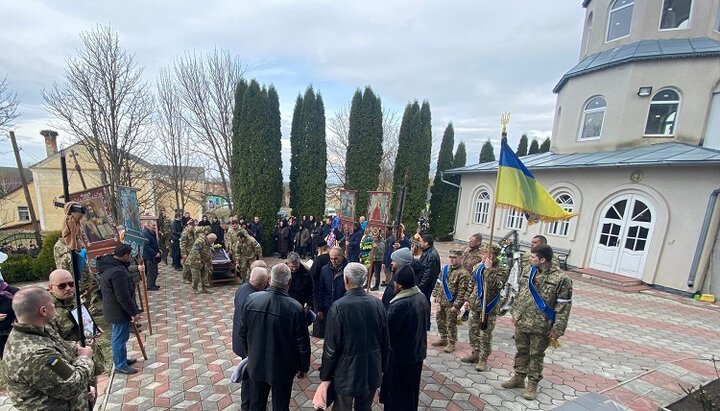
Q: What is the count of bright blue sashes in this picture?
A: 3